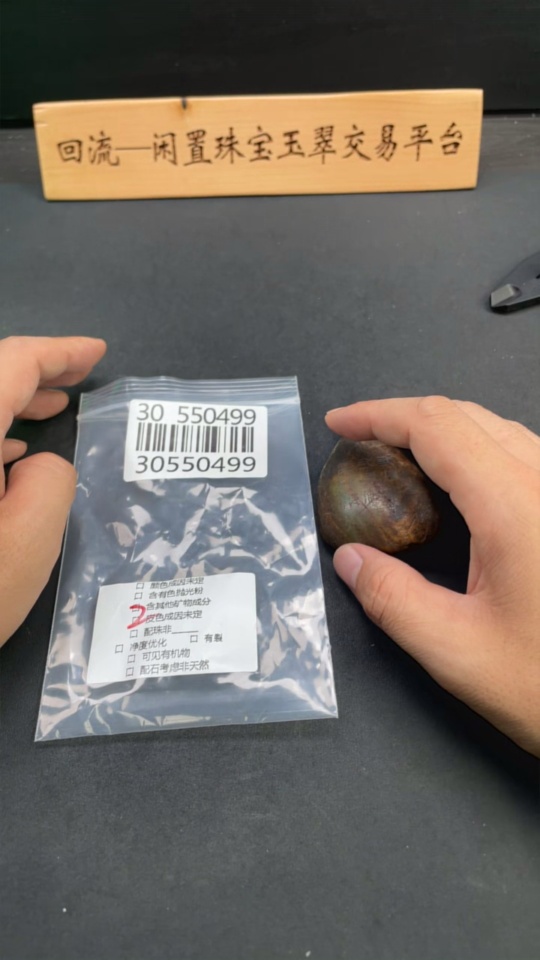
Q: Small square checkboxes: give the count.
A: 9